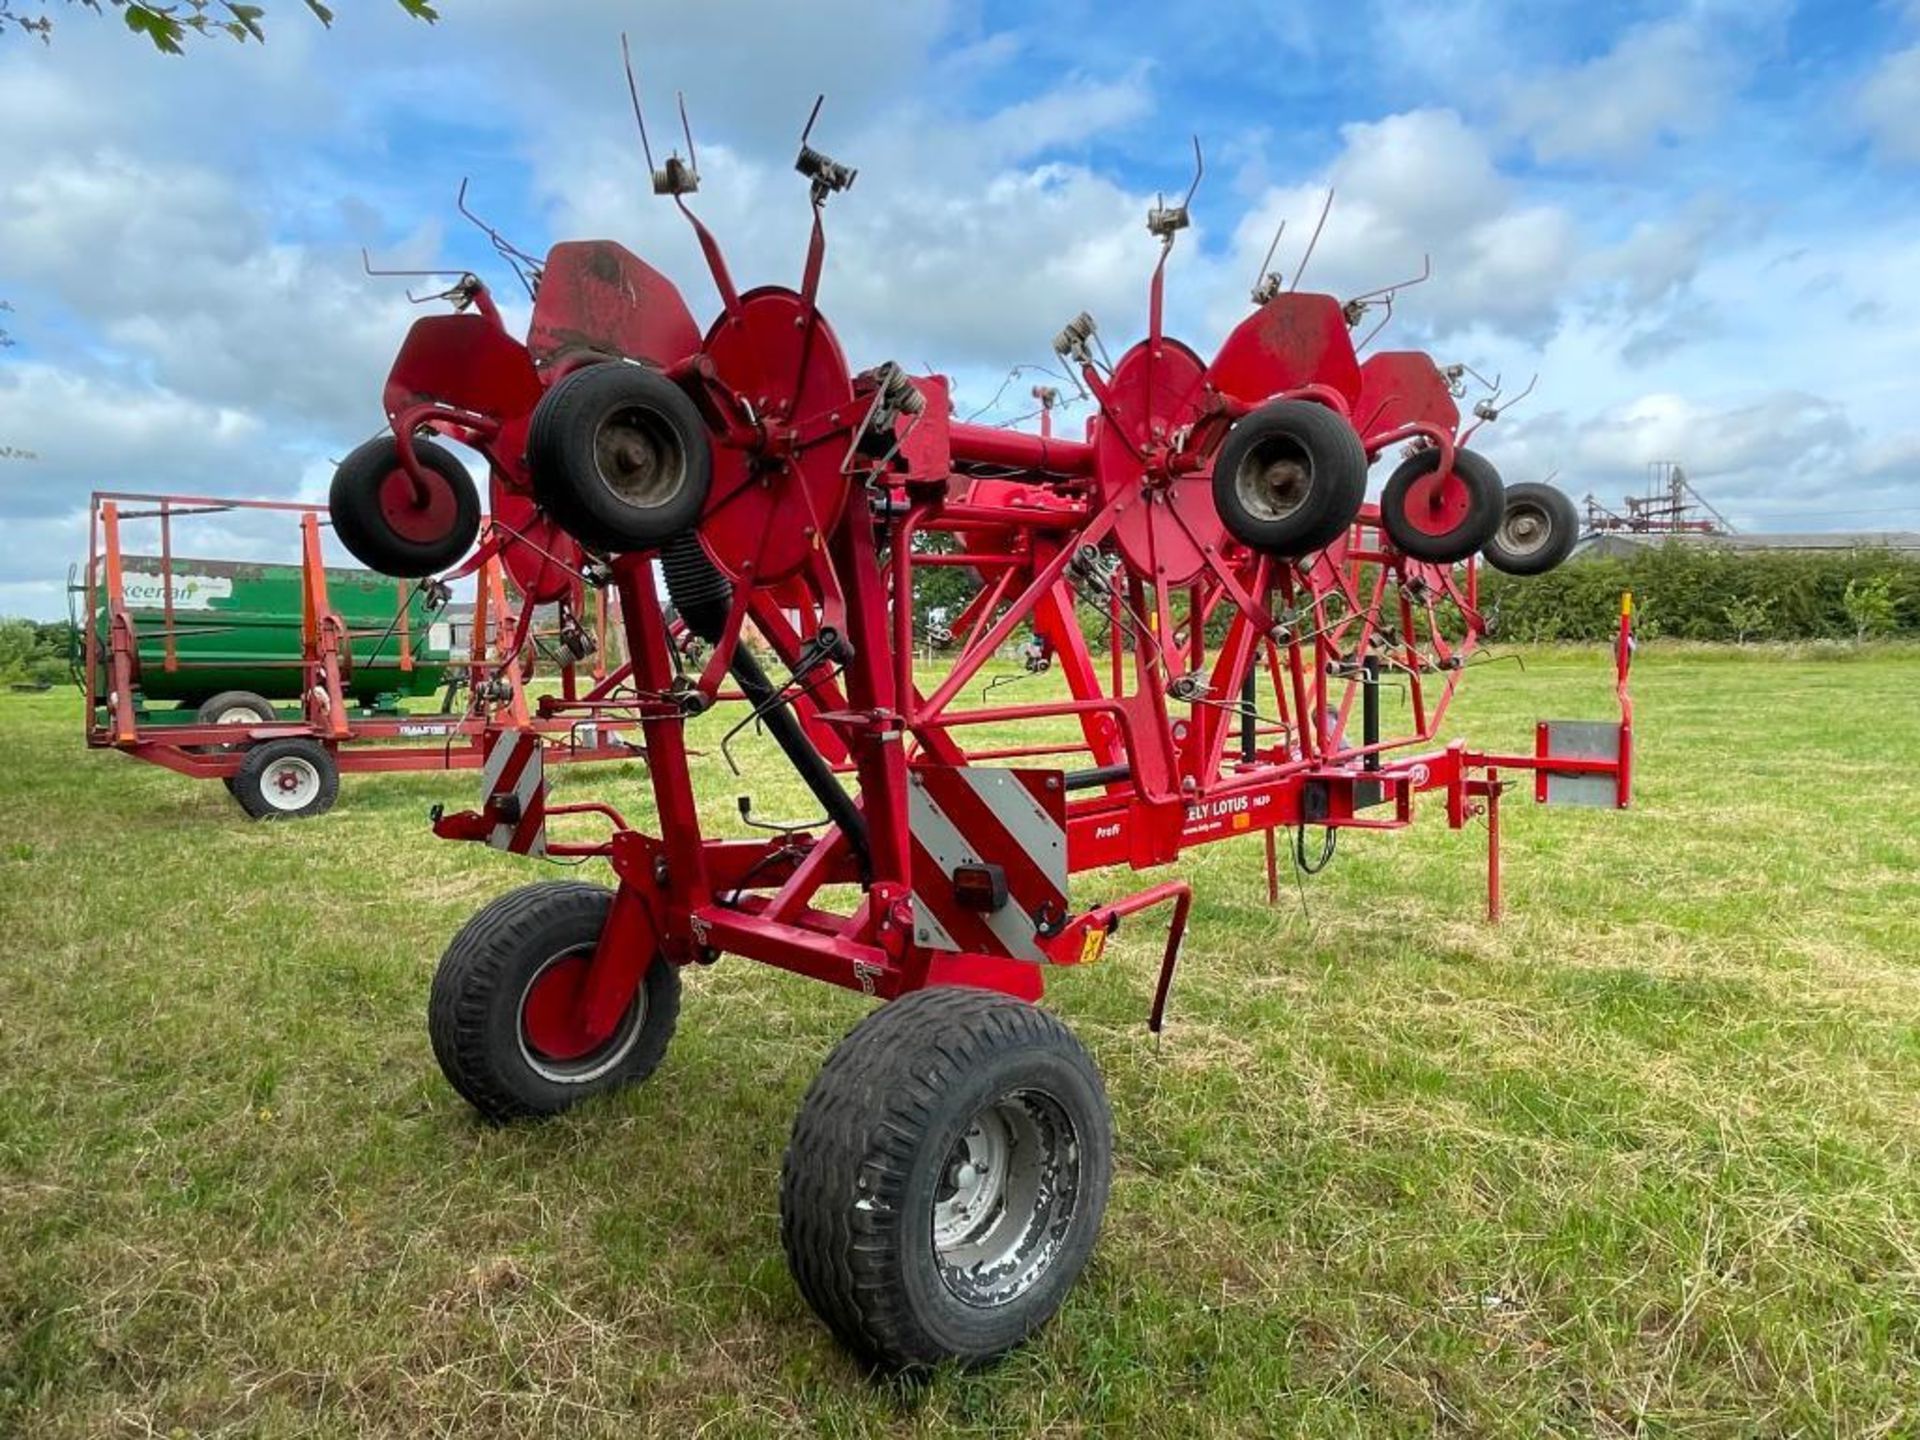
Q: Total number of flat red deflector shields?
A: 4